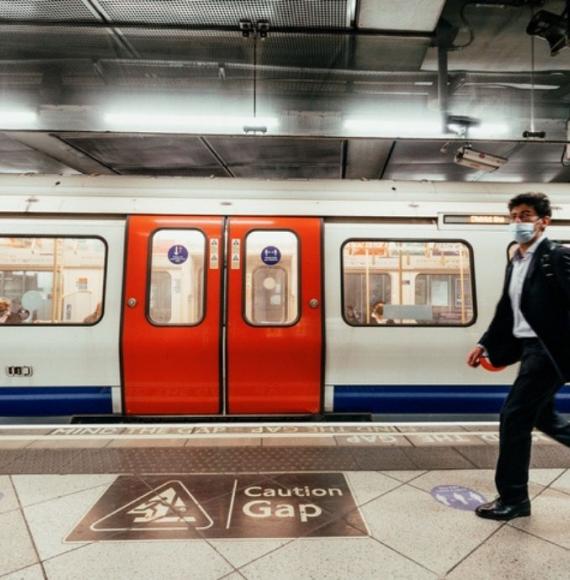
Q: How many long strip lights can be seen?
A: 3